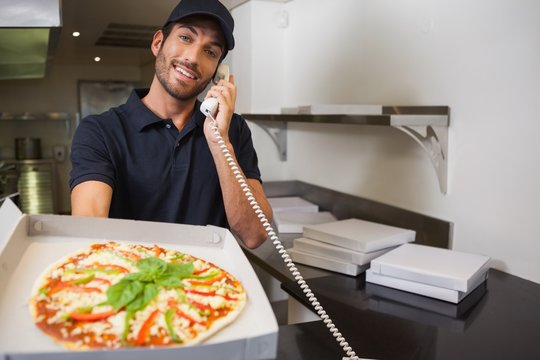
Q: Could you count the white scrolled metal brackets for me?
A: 2